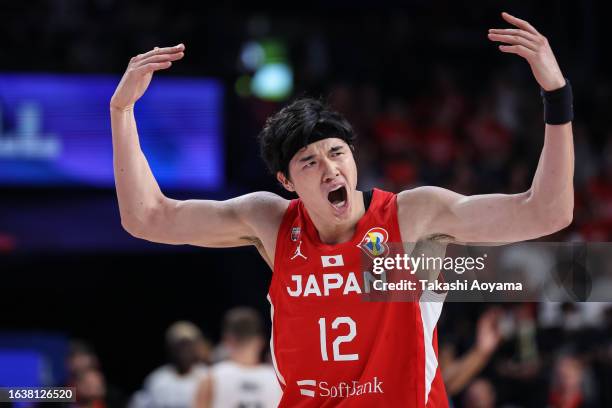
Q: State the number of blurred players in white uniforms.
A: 2